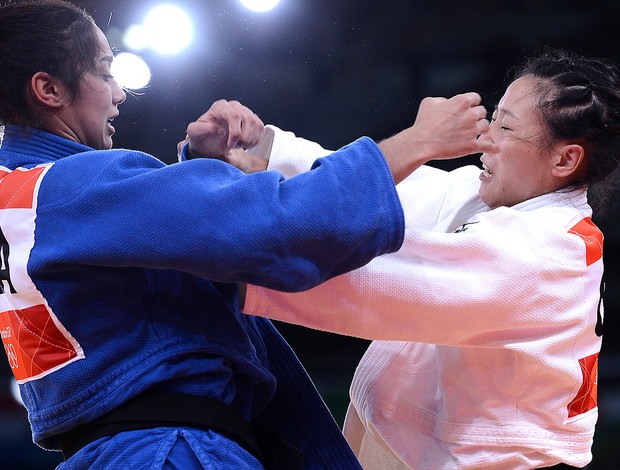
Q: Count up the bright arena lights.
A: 4